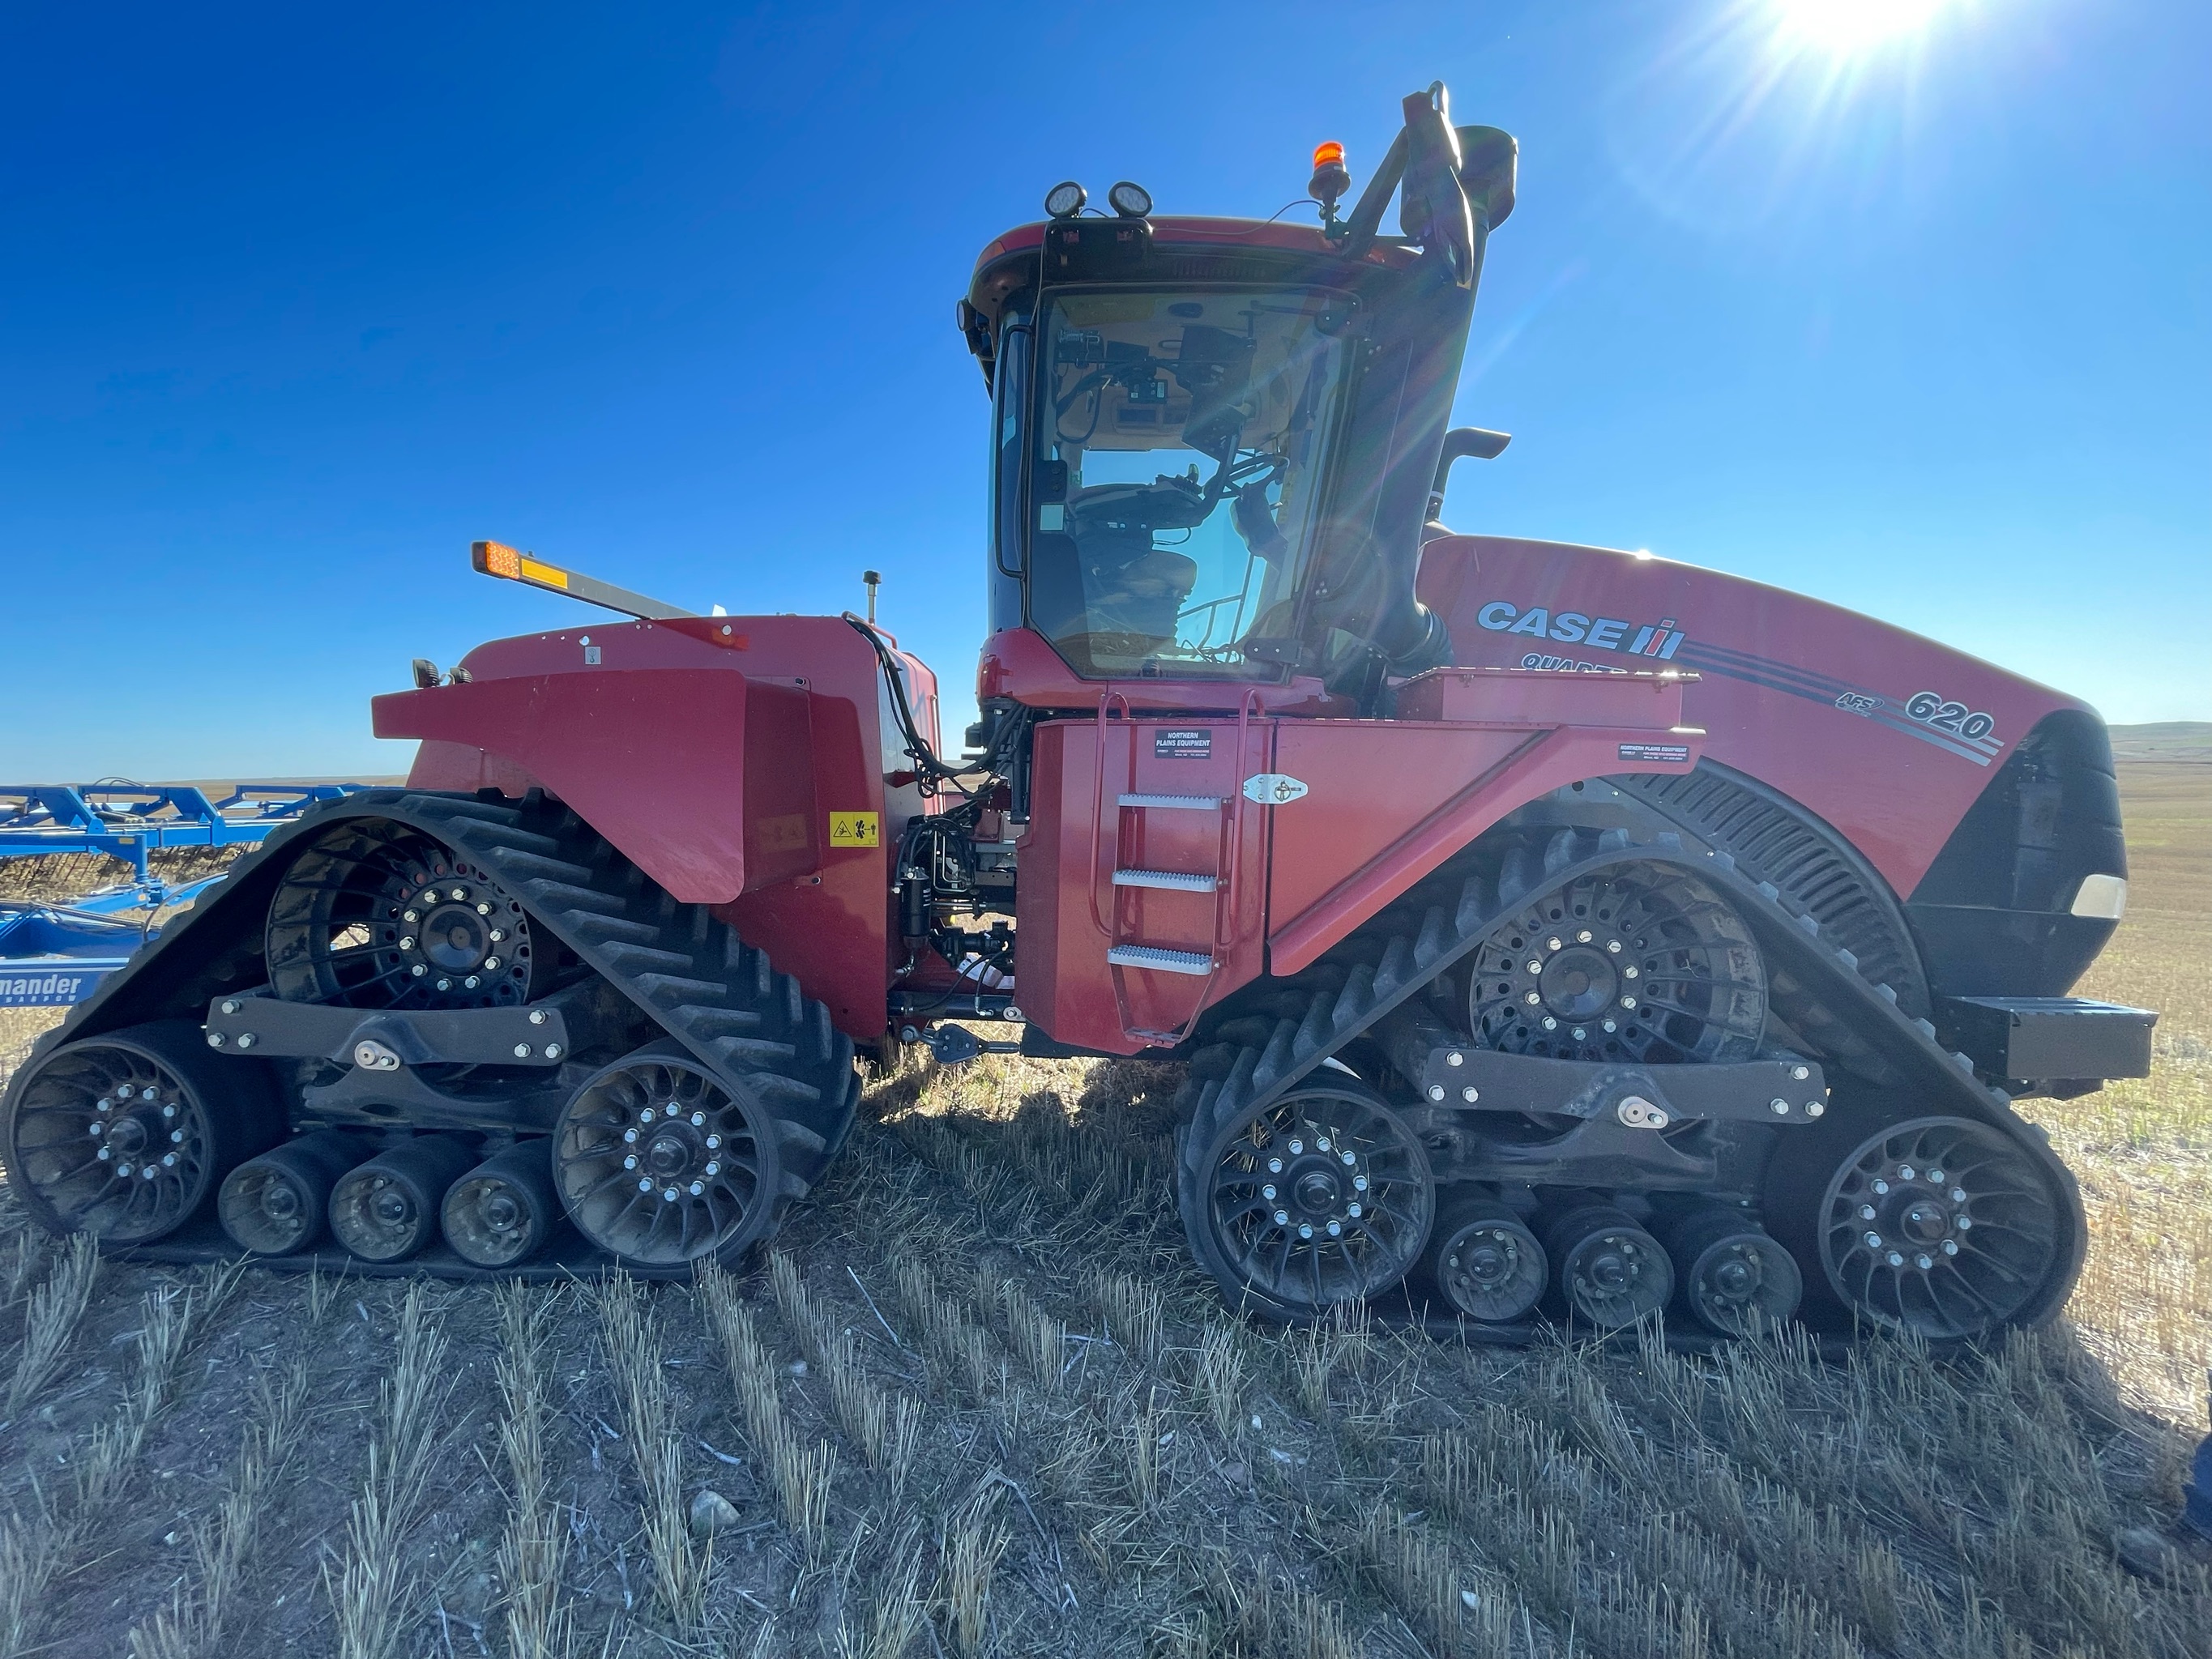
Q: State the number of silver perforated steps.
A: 3